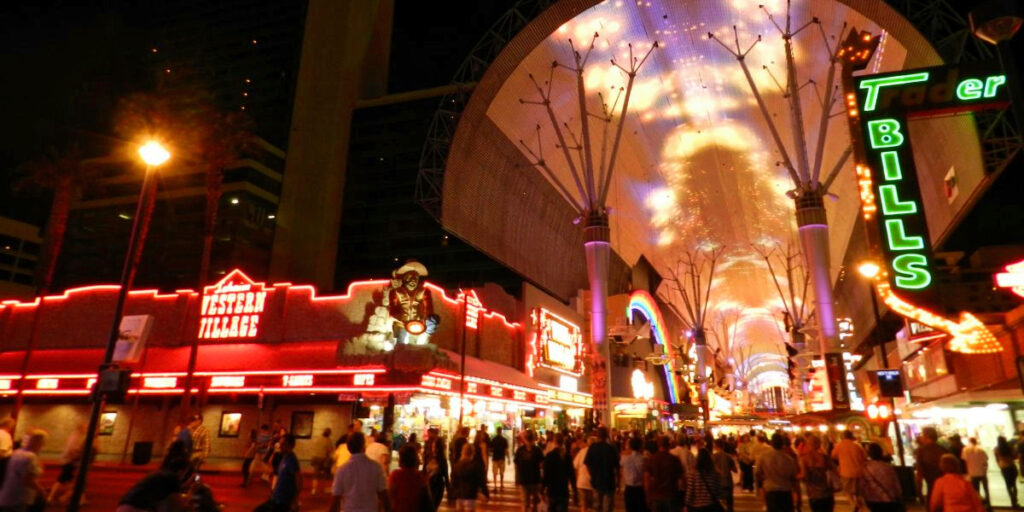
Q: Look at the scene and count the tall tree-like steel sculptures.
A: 4